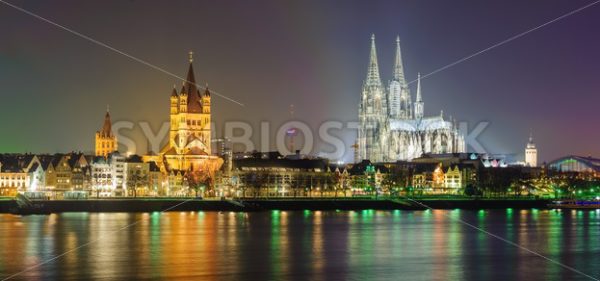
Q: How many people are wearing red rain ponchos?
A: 0